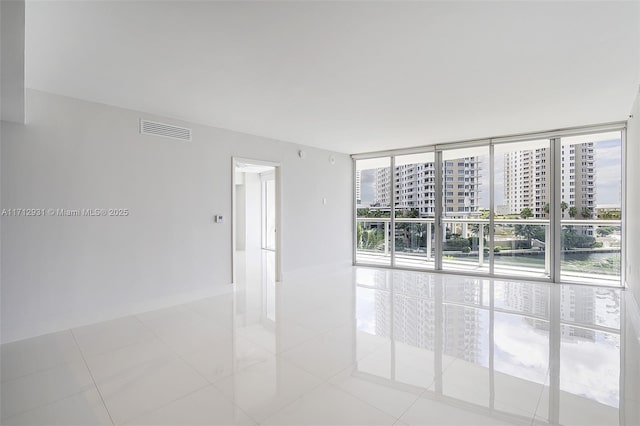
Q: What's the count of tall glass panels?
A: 5